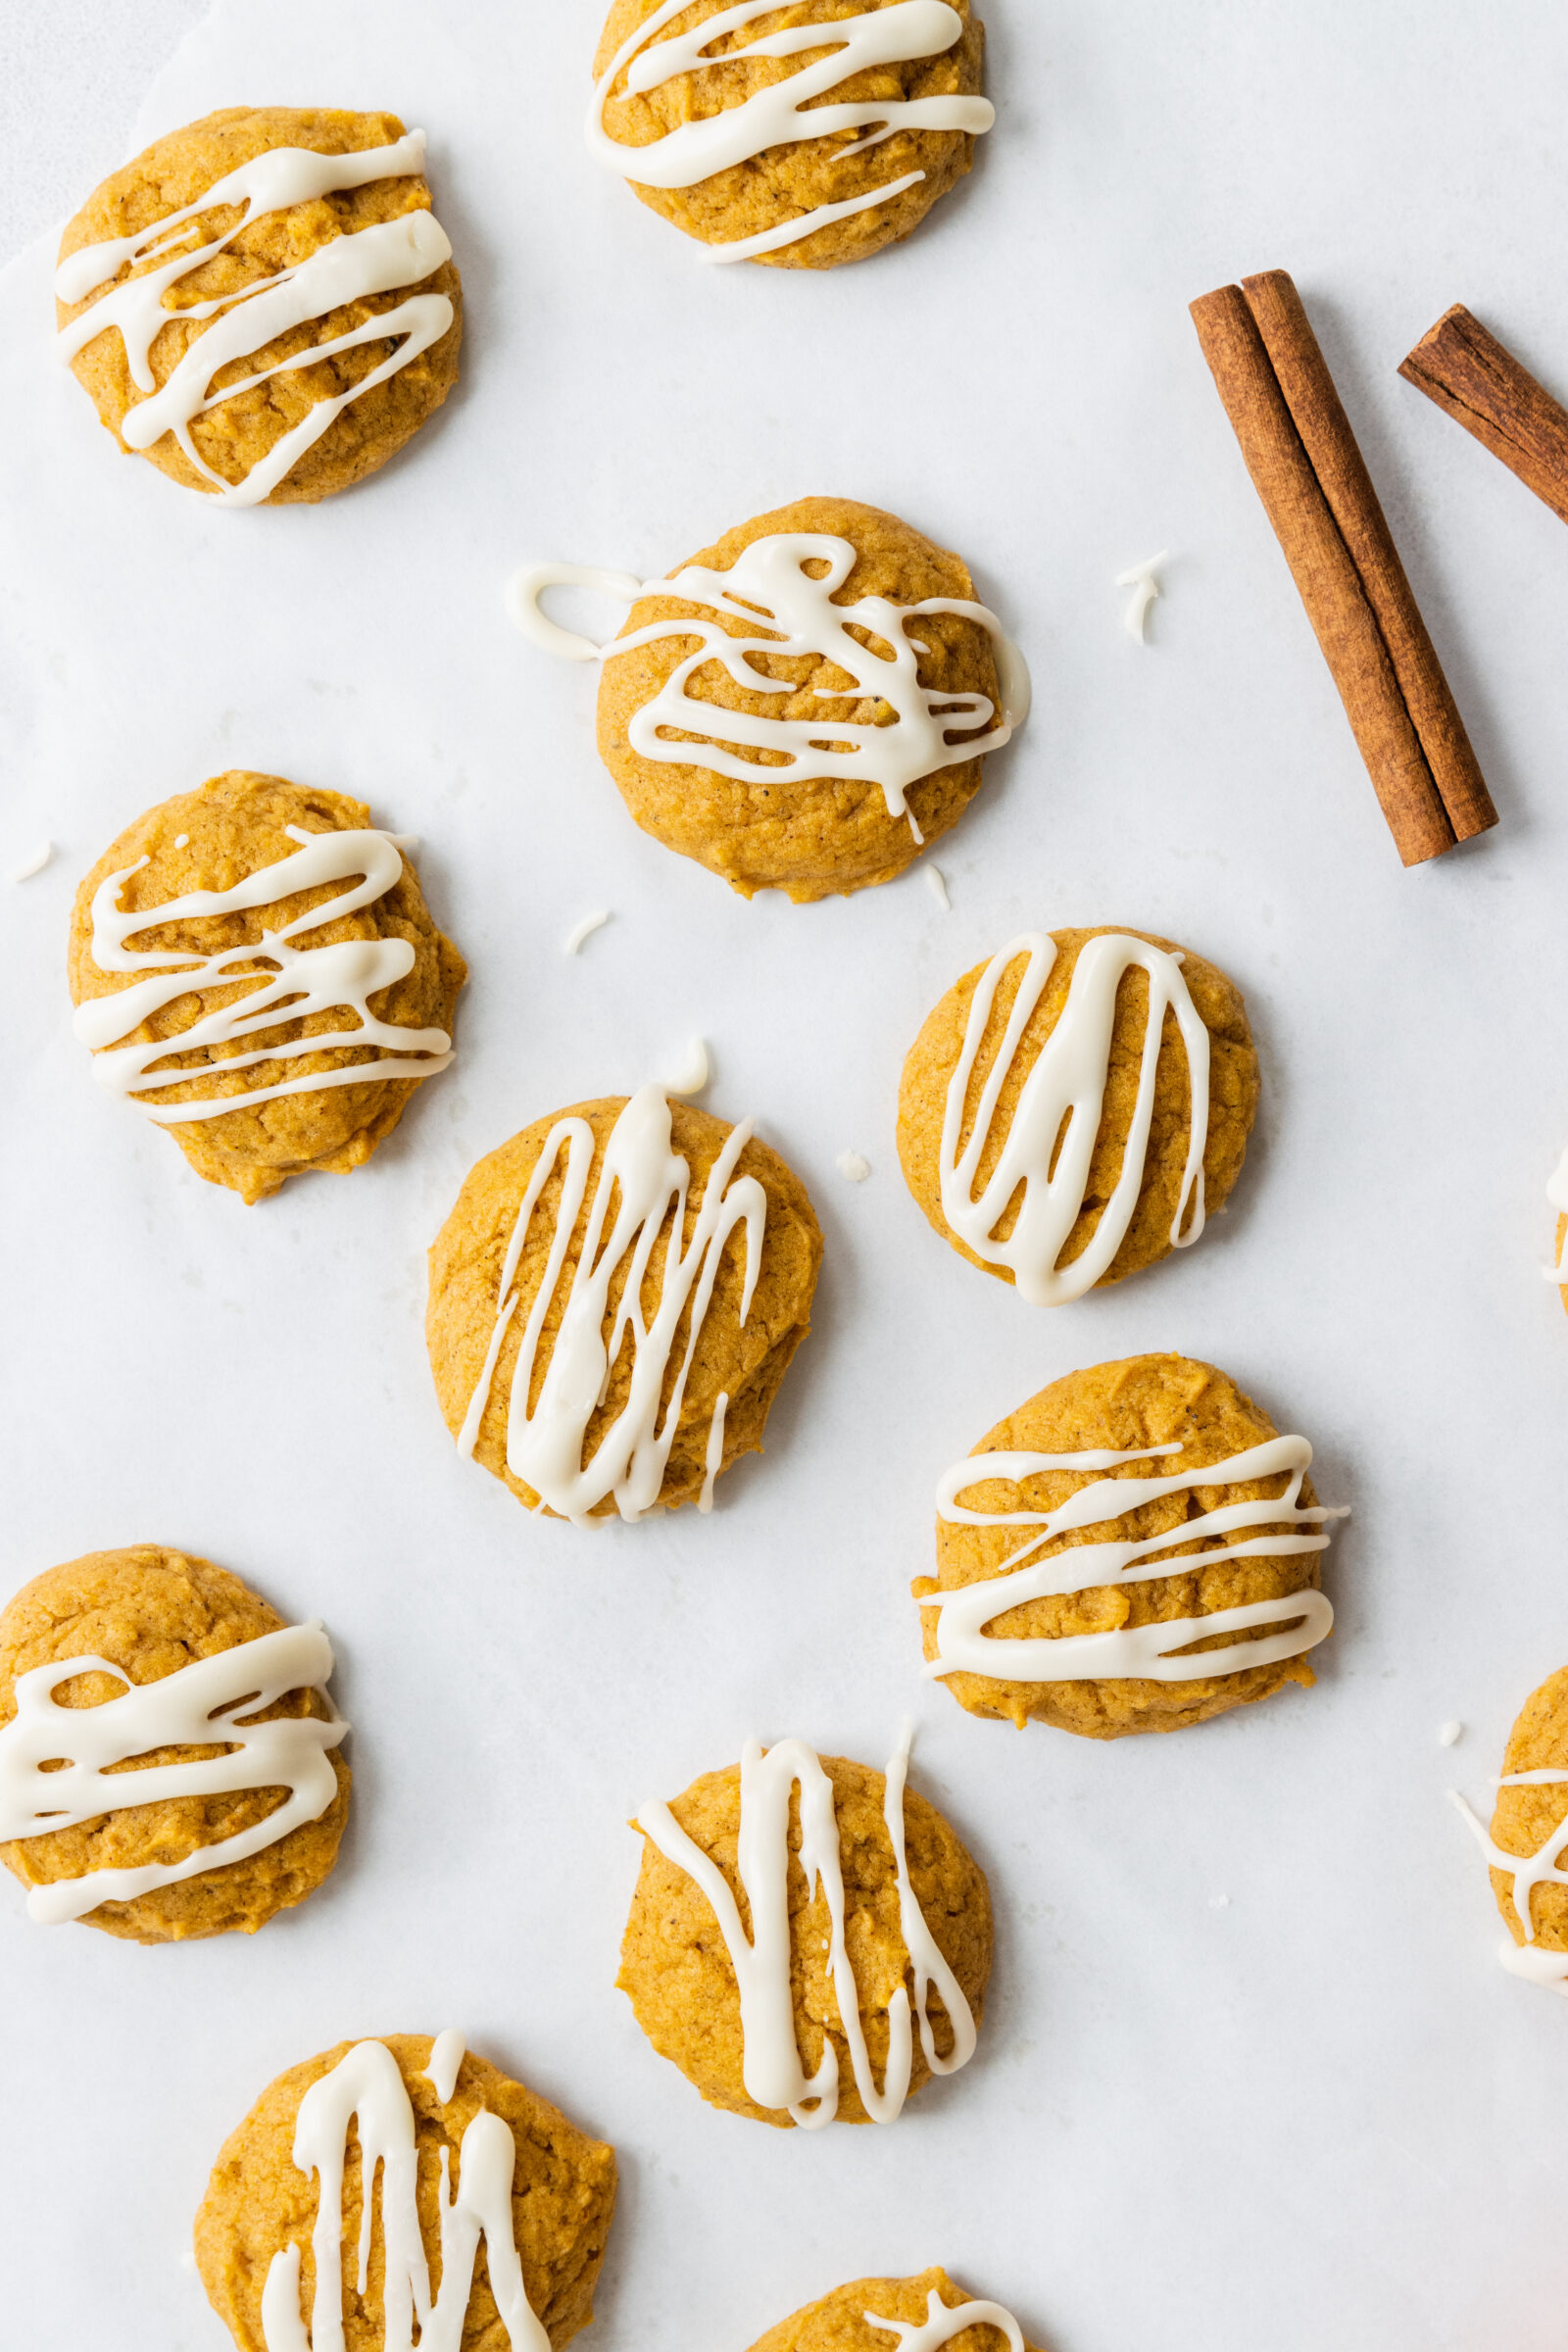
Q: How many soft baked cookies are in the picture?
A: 13